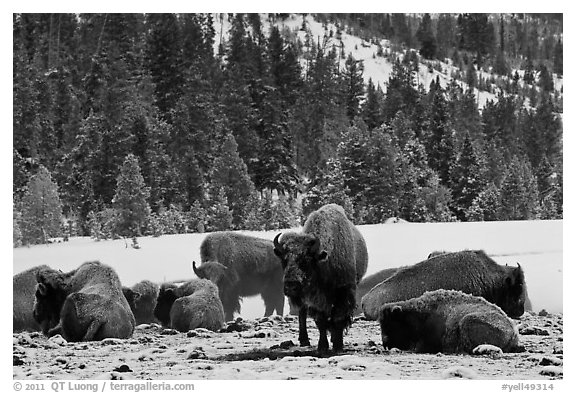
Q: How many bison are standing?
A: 2